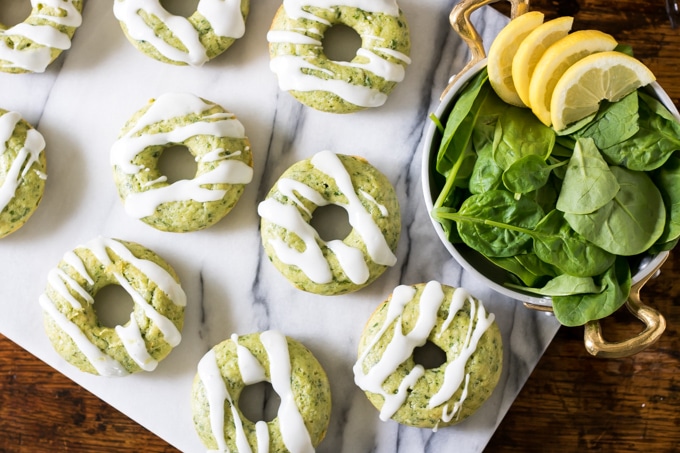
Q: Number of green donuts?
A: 9